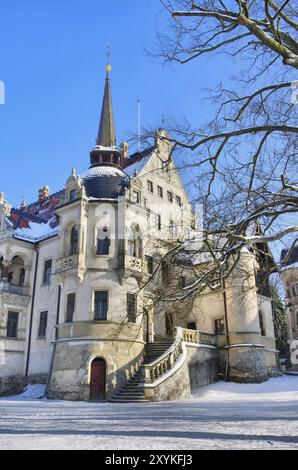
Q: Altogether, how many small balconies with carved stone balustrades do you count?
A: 2